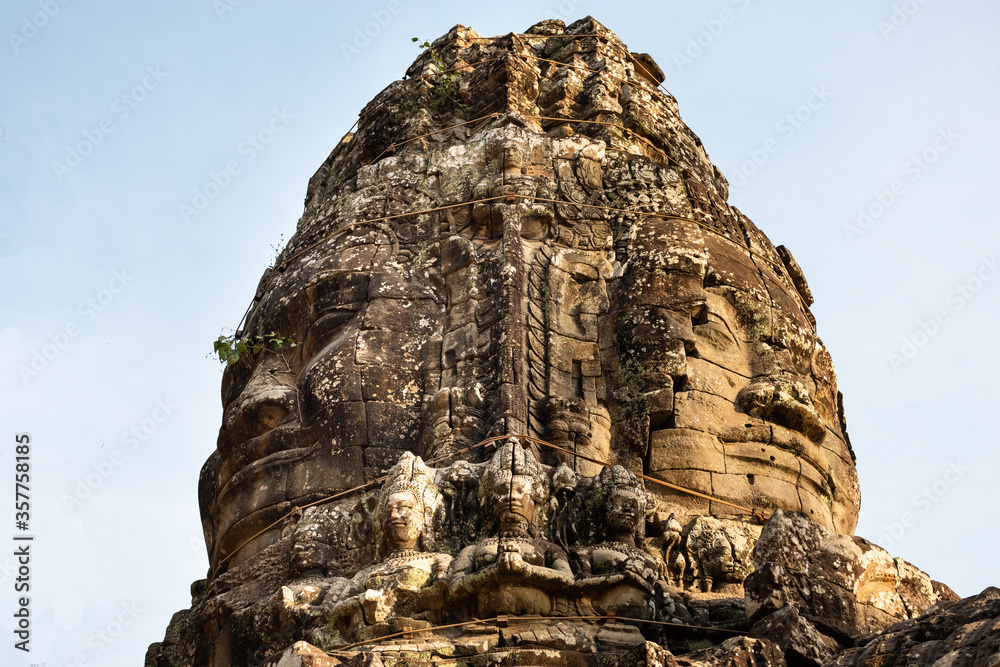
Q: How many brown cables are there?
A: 6